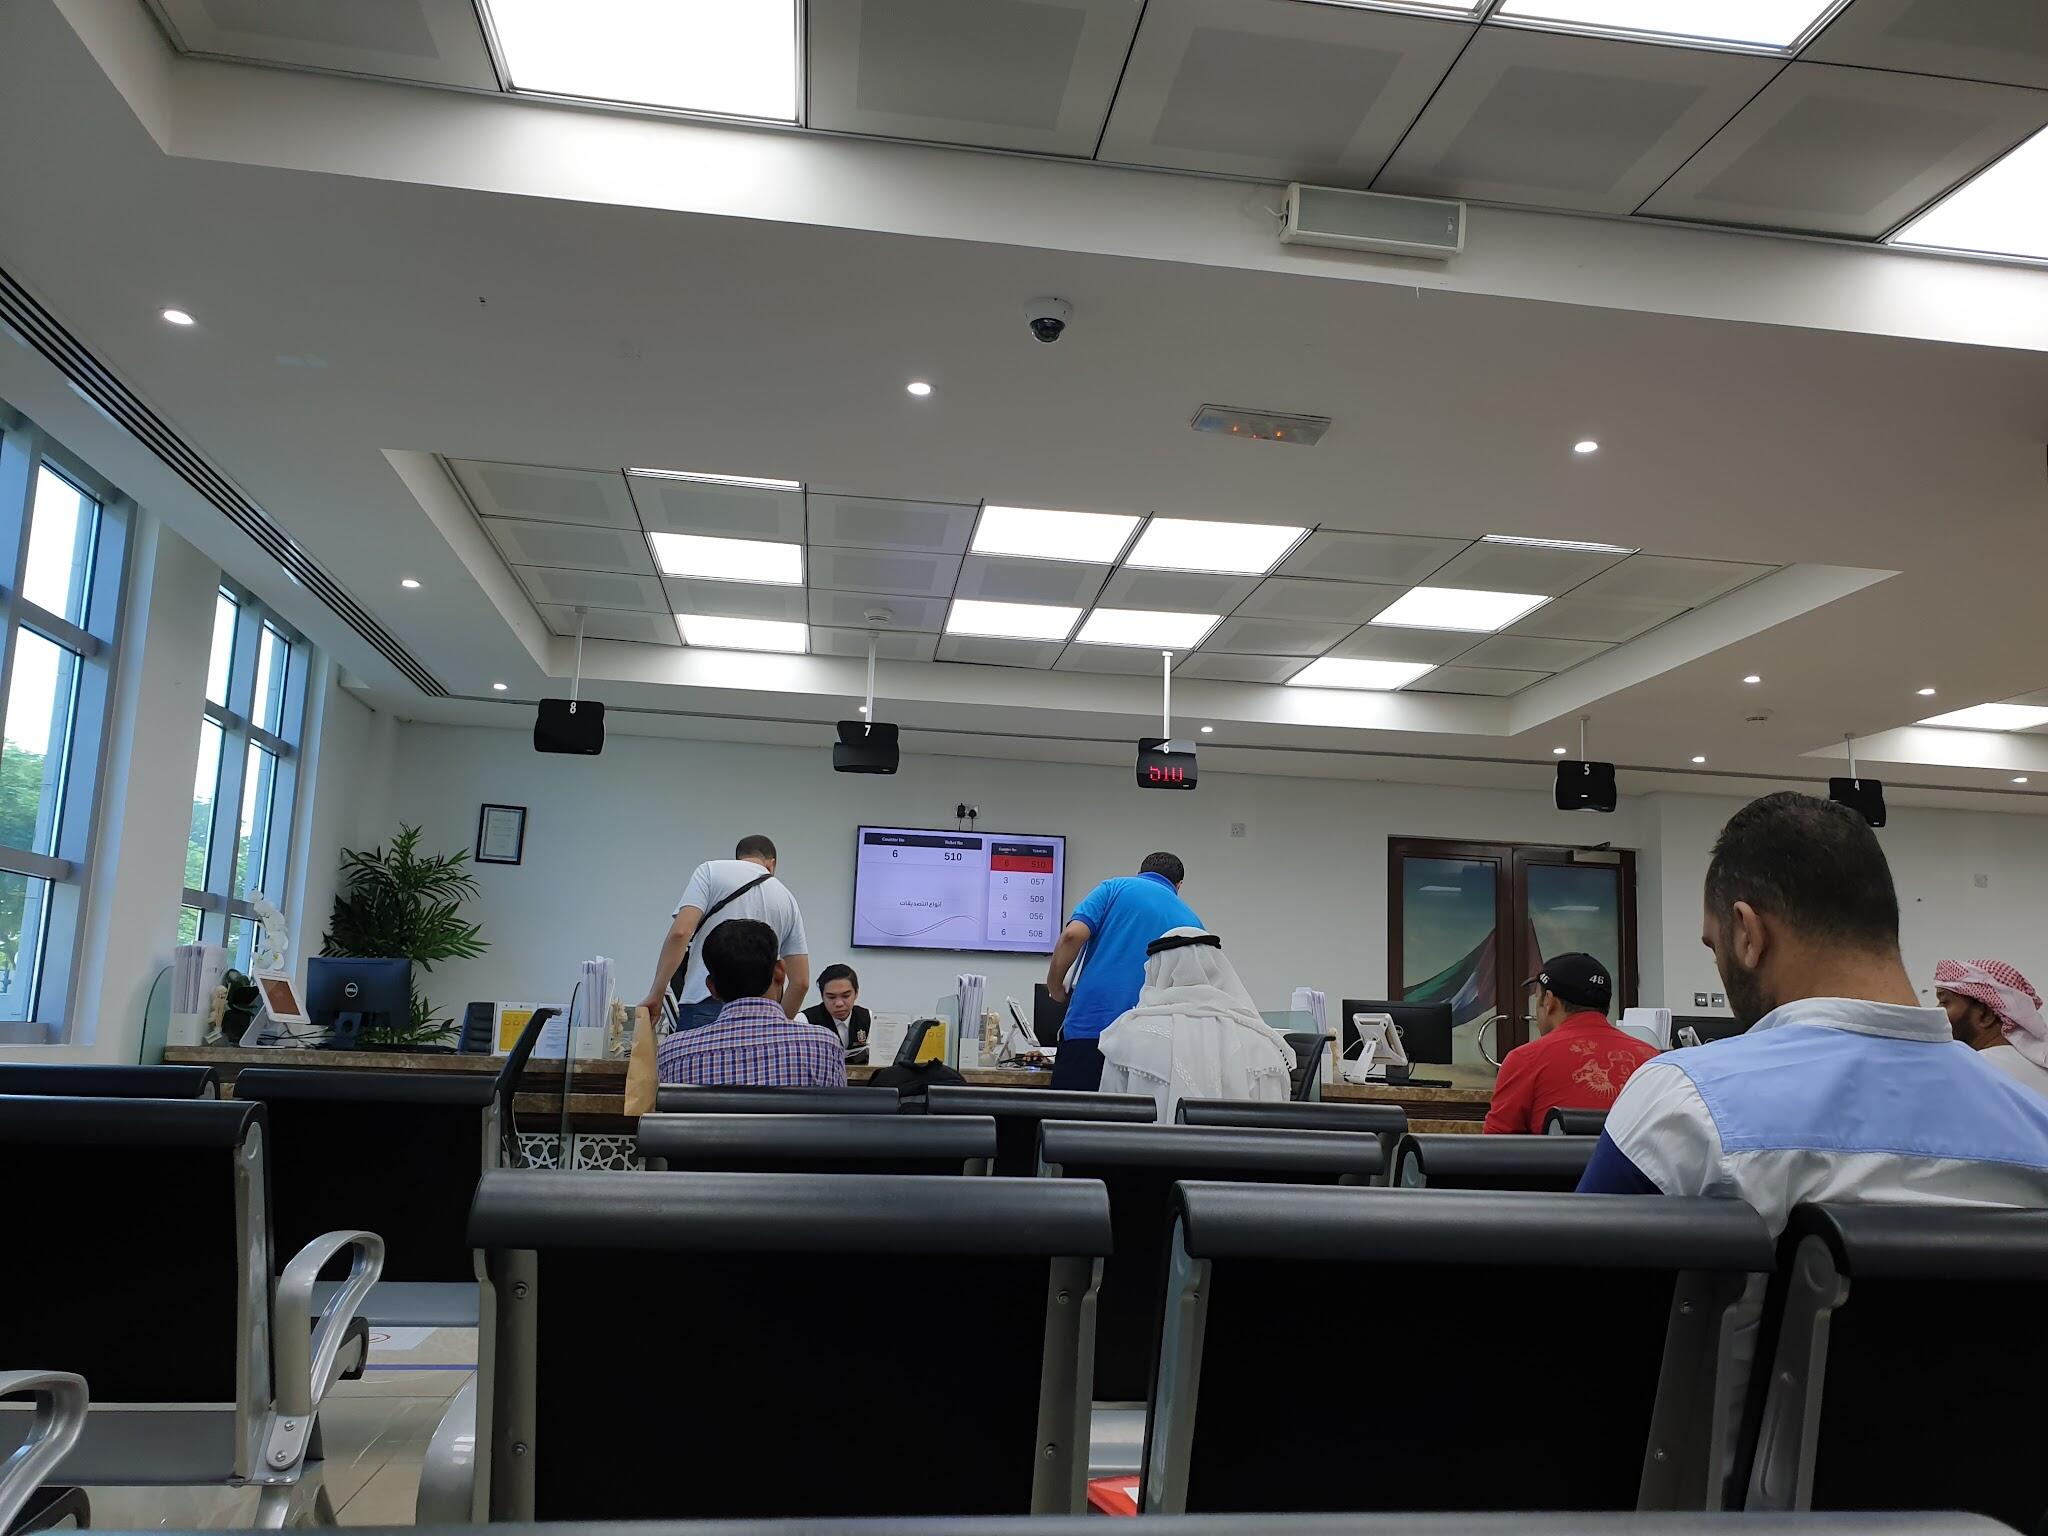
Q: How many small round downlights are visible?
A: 12